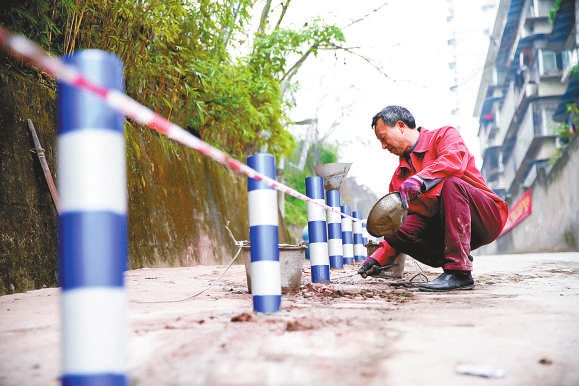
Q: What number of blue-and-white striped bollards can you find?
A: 7